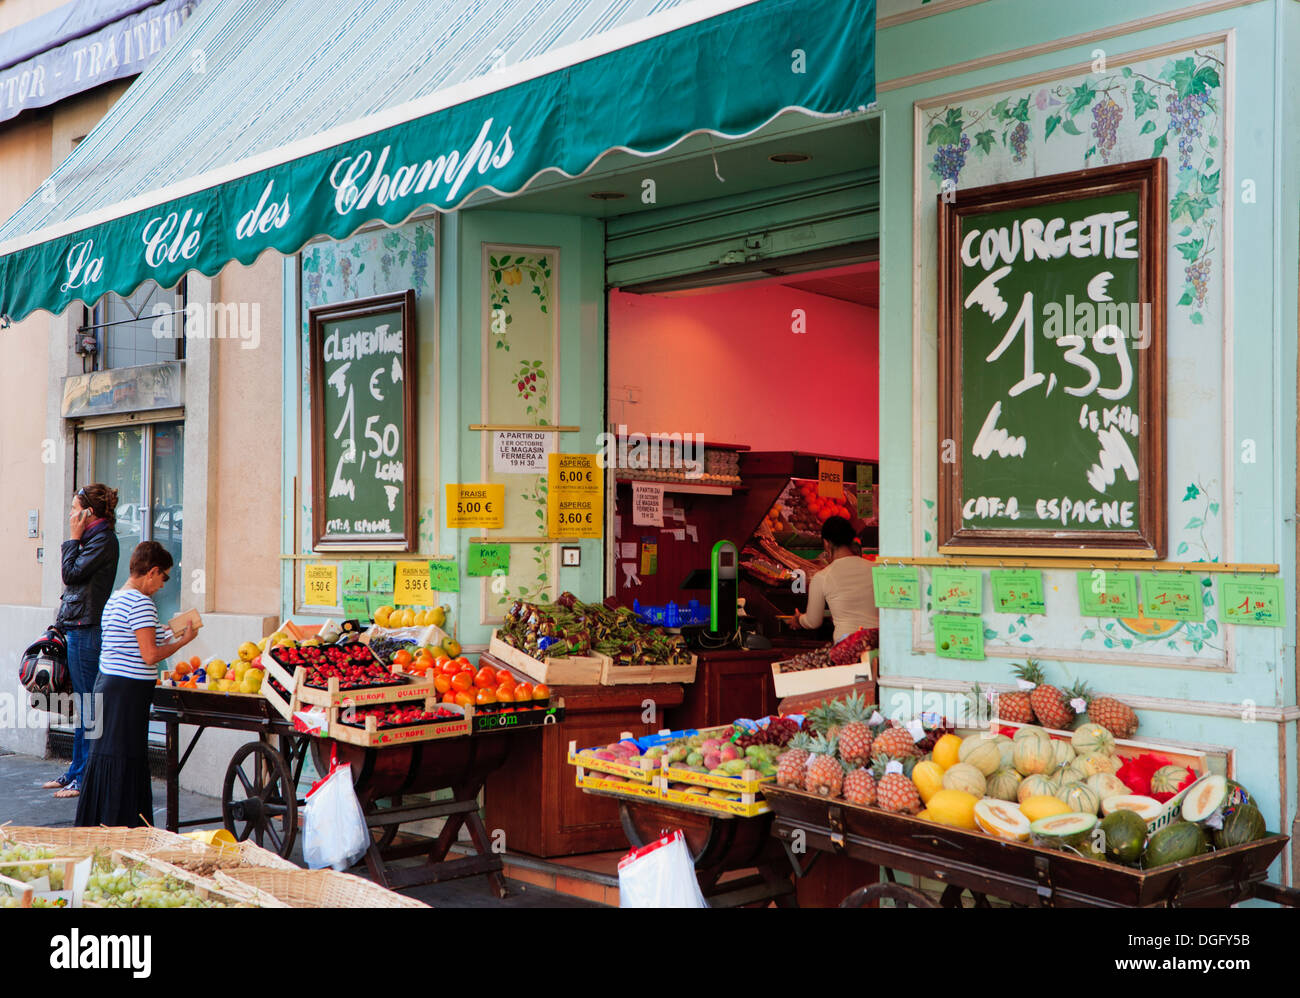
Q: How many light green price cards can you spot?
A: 13